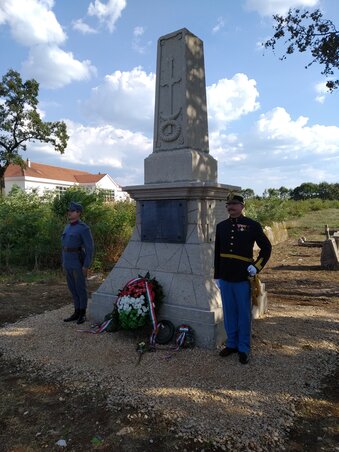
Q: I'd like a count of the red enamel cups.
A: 0